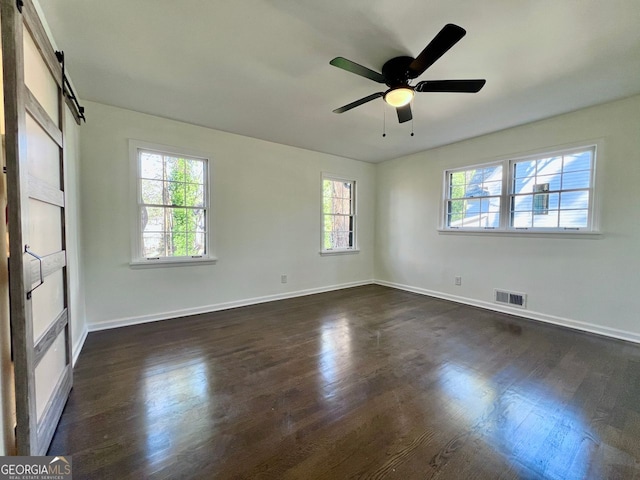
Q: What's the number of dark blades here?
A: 5